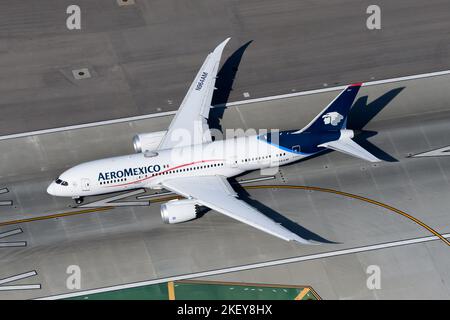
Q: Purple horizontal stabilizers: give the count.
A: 0